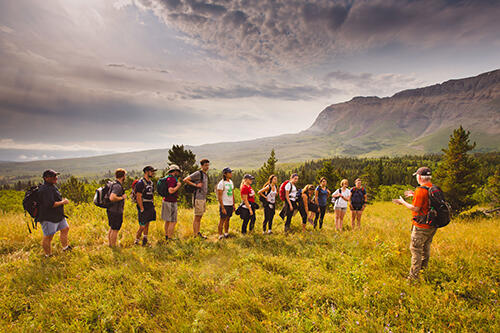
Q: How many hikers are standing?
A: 14